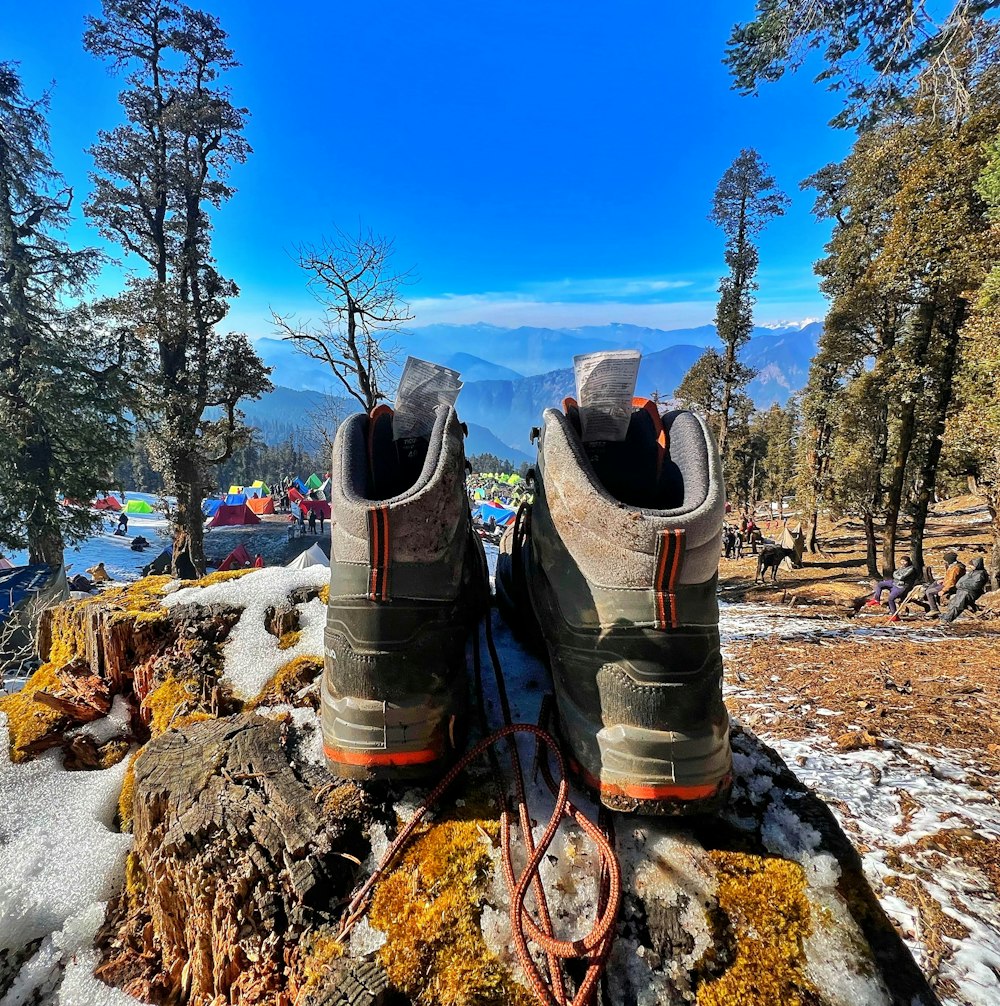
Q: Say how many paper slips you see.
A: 2